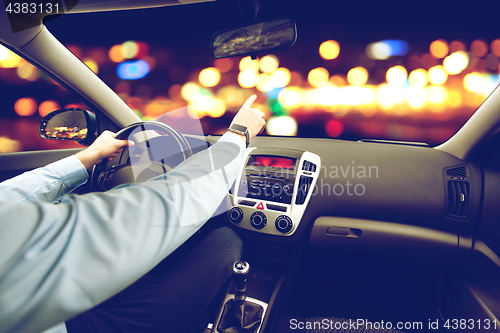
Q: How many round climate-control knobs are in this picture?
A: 3